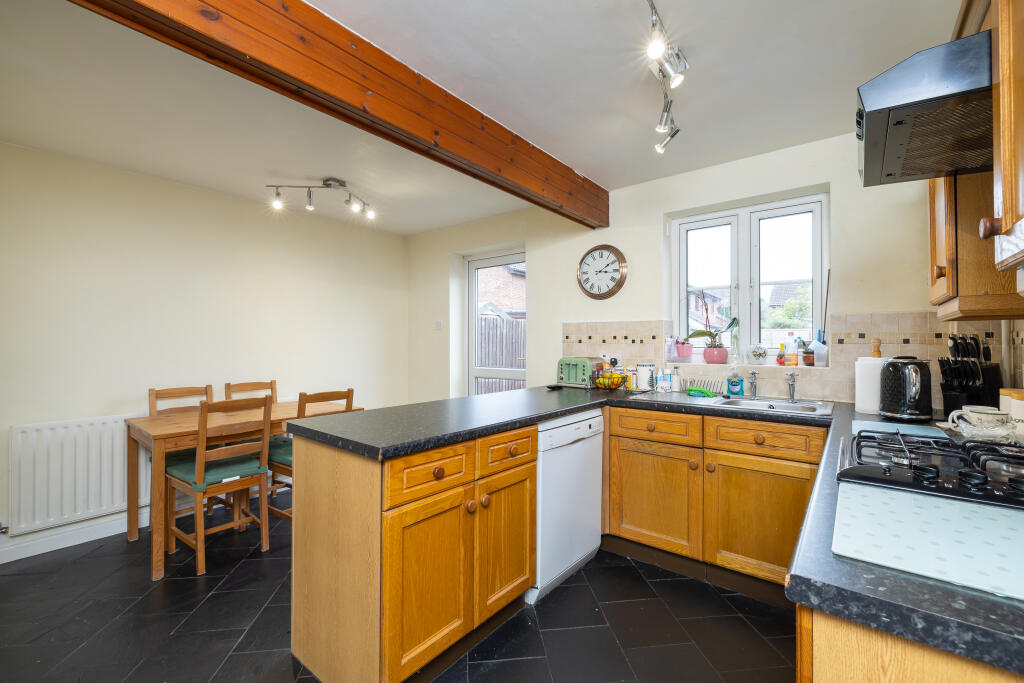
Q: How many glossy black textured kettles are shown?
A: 1